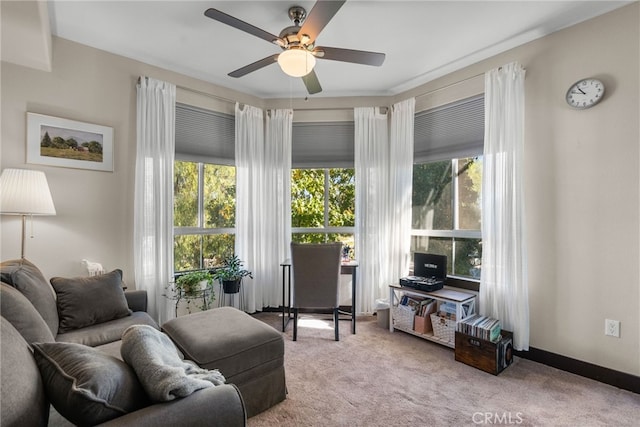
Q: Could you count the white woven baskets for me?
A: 2